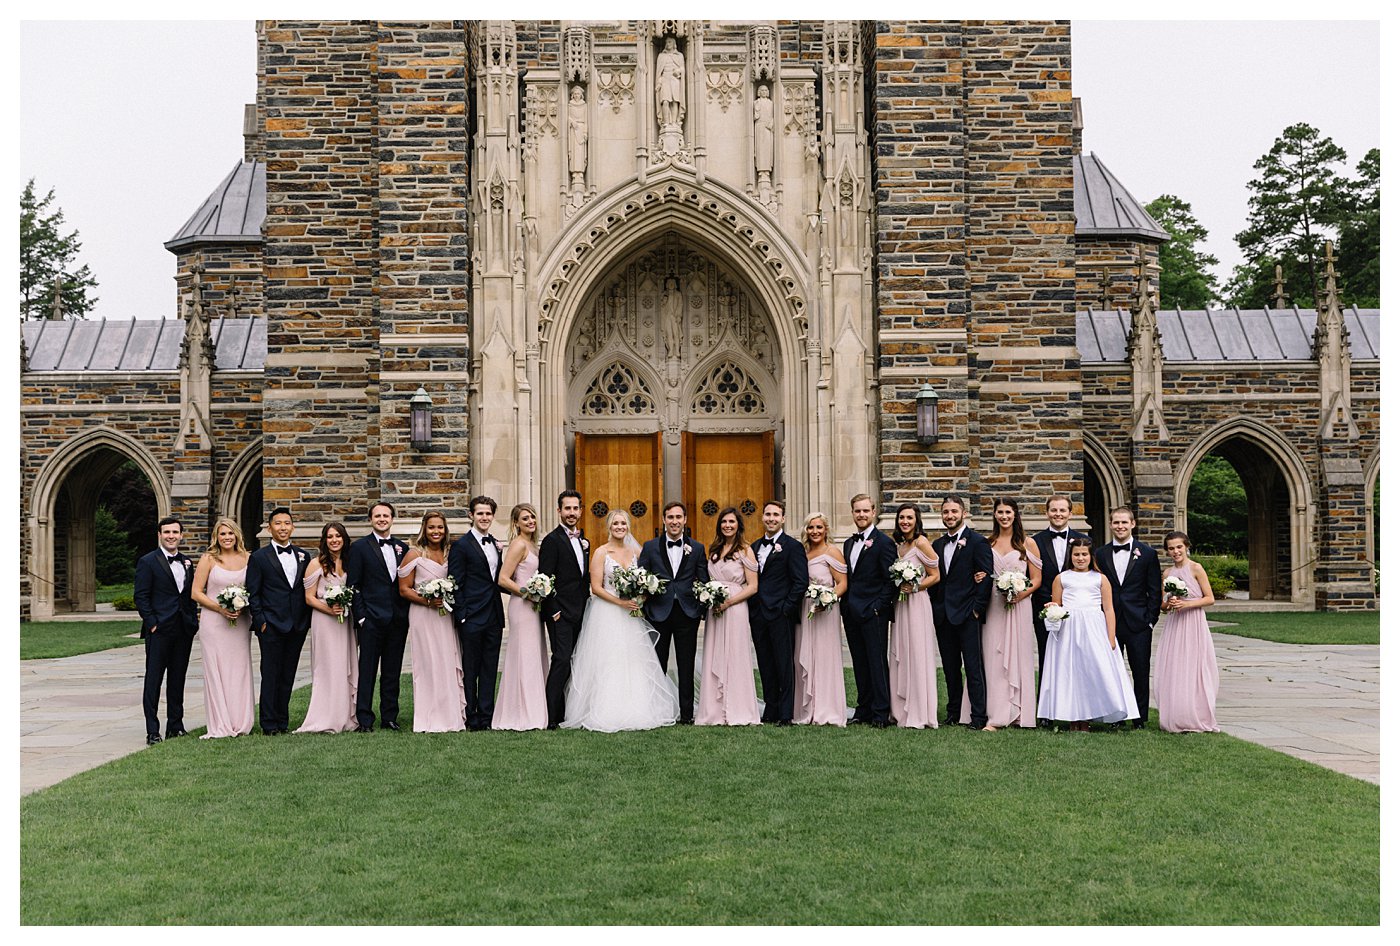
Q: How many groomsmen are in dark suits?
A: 10